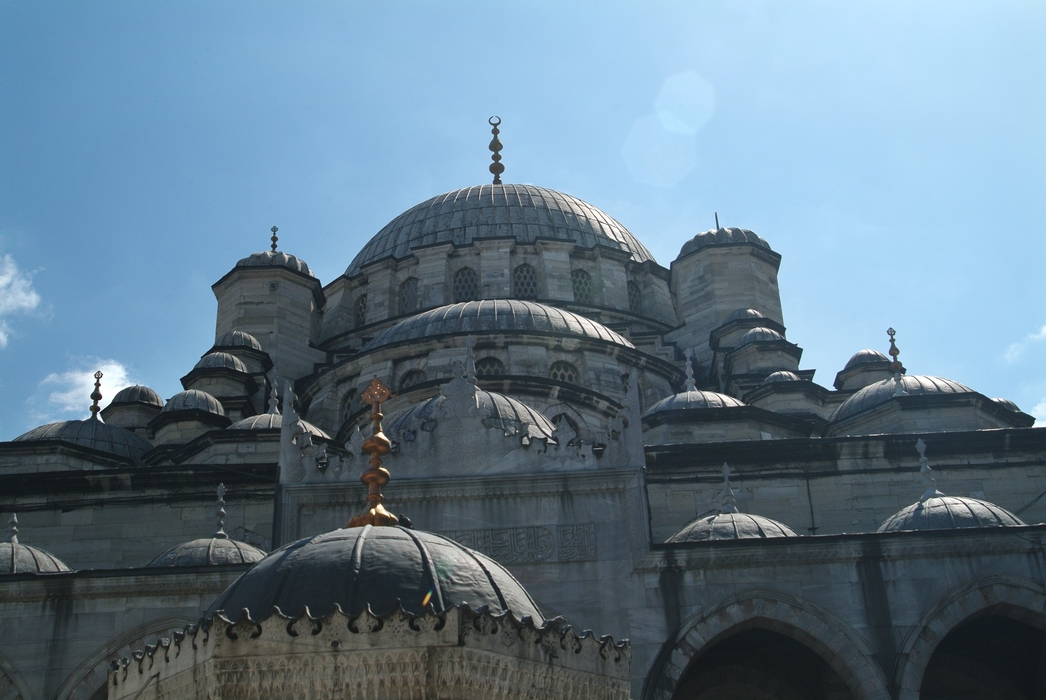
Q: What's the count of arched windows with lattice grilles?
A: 11